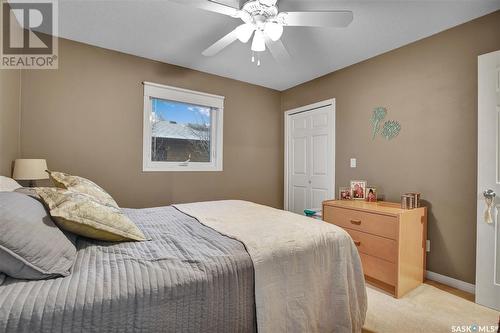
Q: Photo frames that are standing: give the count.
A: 3